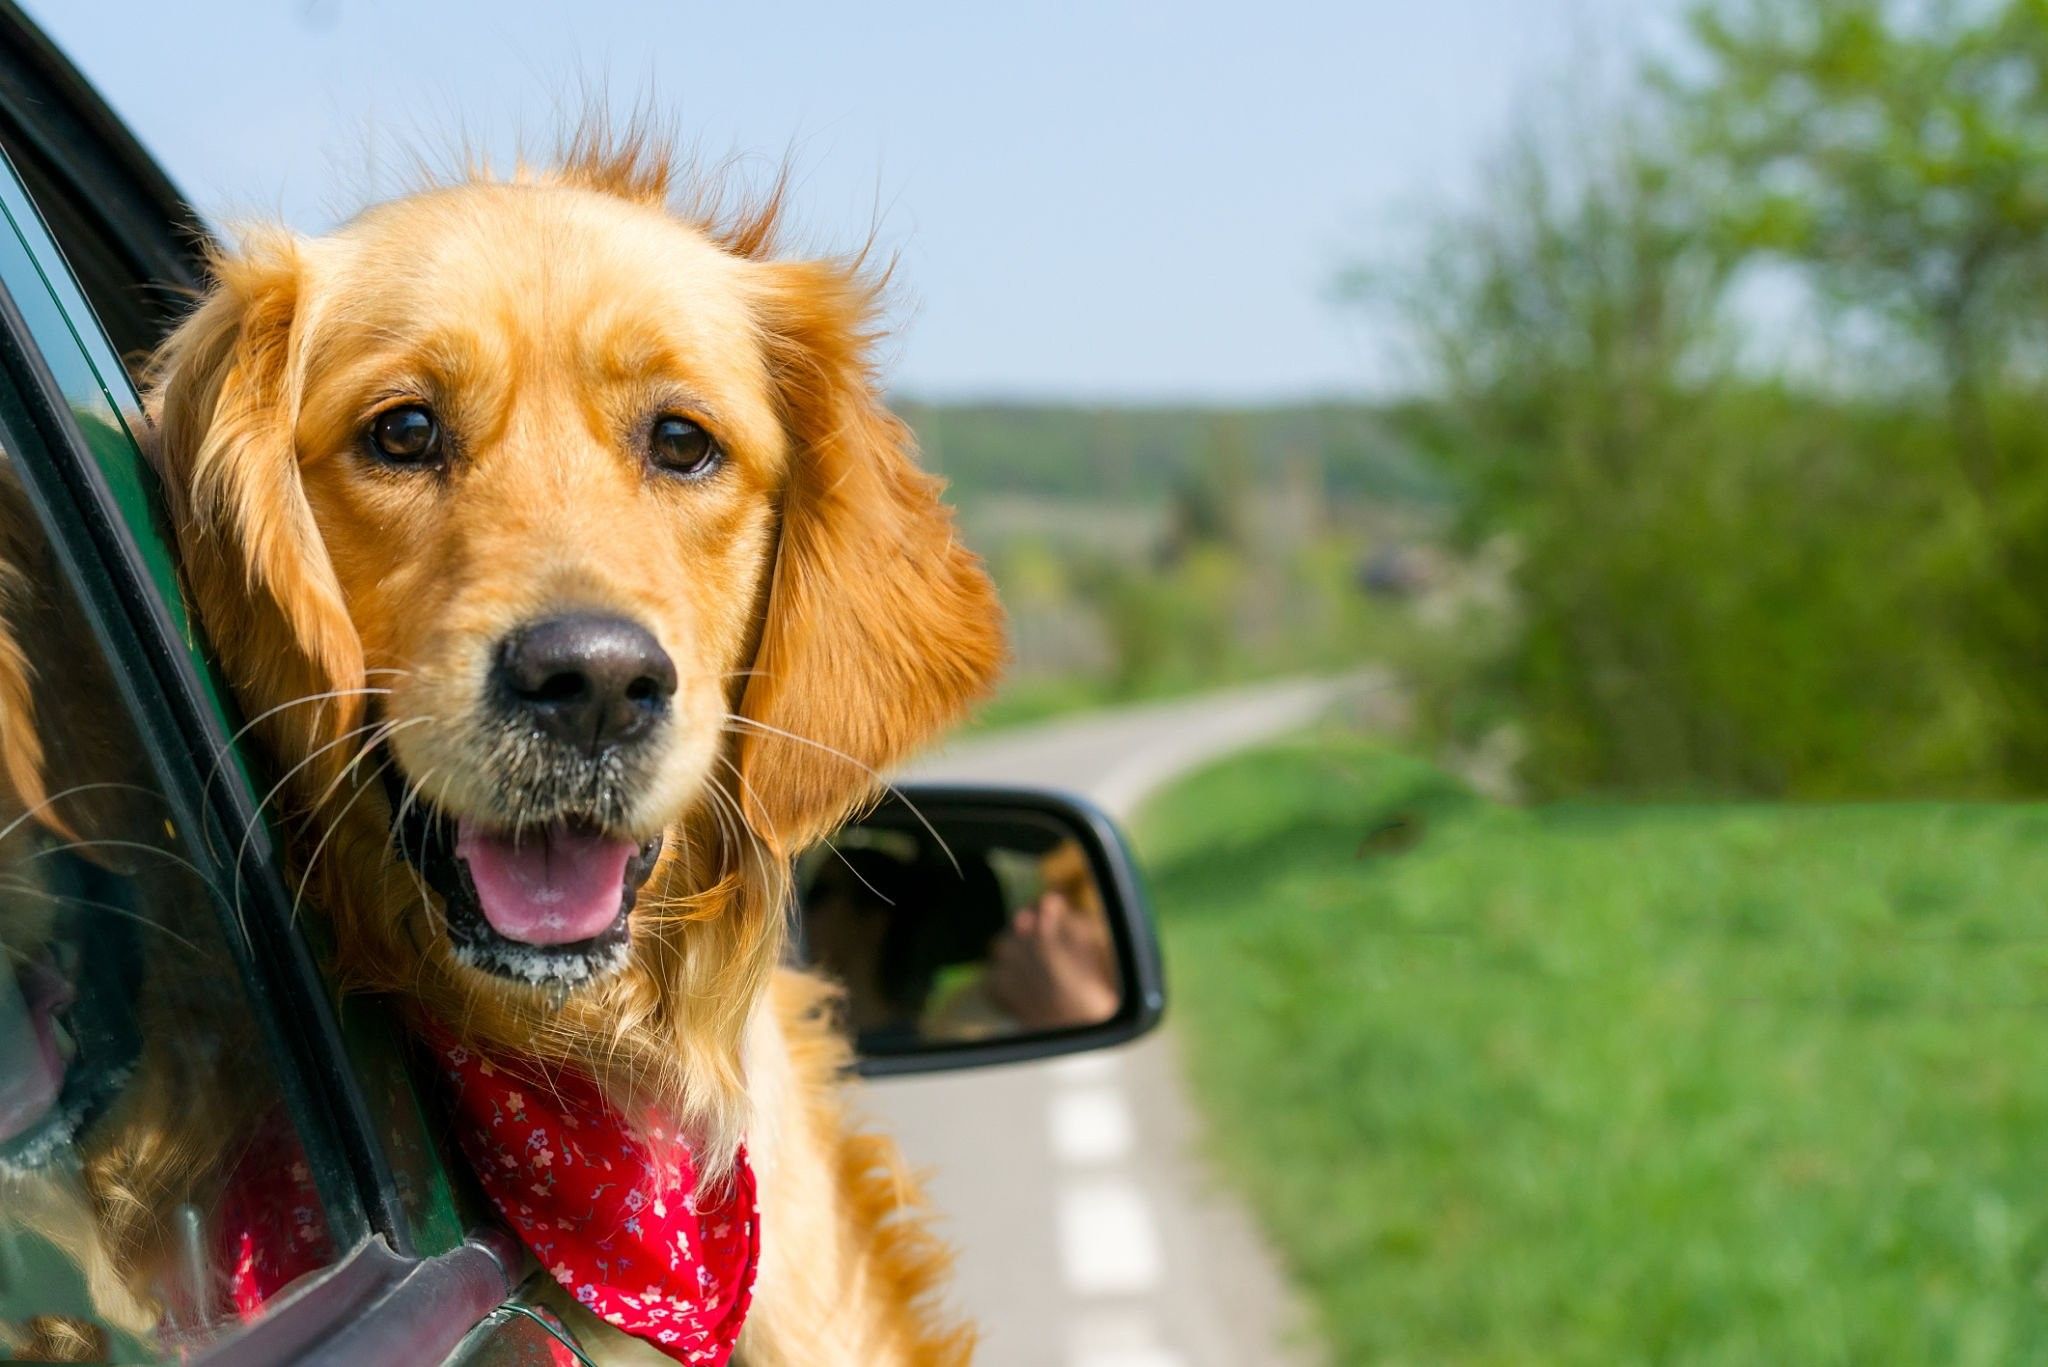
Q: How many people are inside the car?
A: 1